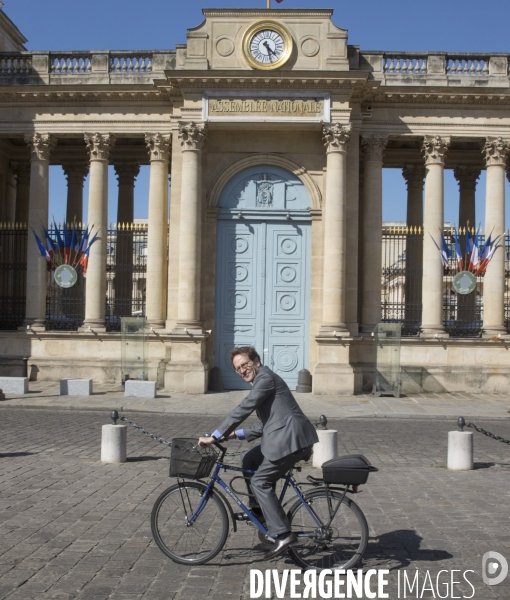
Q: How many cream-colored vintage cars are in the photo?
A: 0